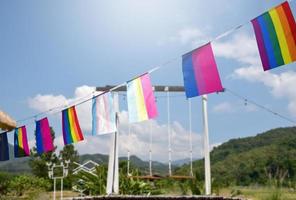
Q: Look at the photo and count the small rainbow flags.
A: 2